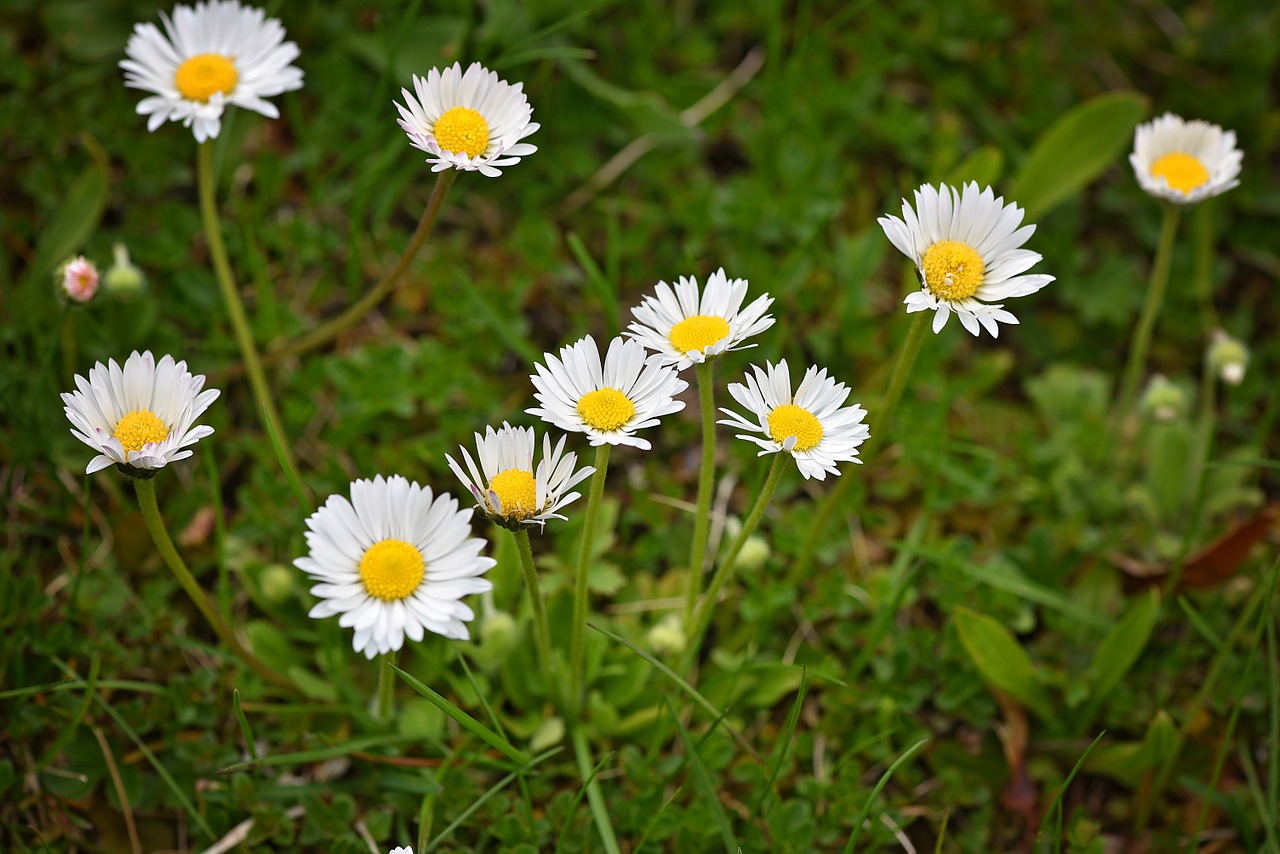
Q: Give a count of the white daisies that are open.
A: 10